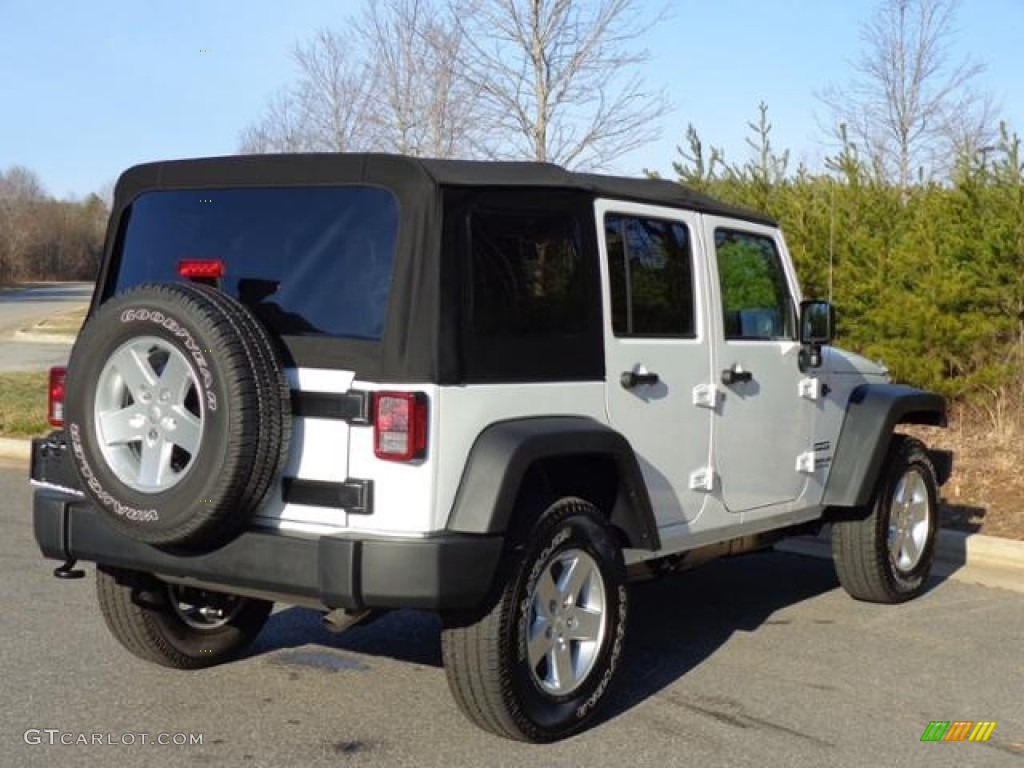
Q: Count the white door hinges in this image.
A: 4